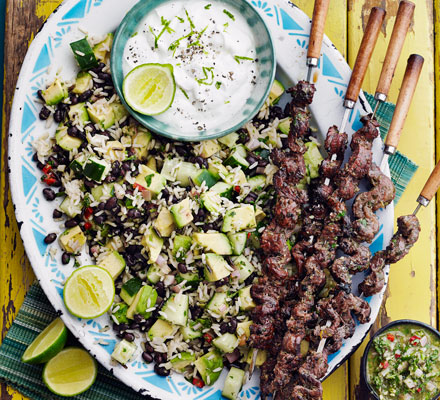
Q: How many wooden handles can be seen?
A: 5